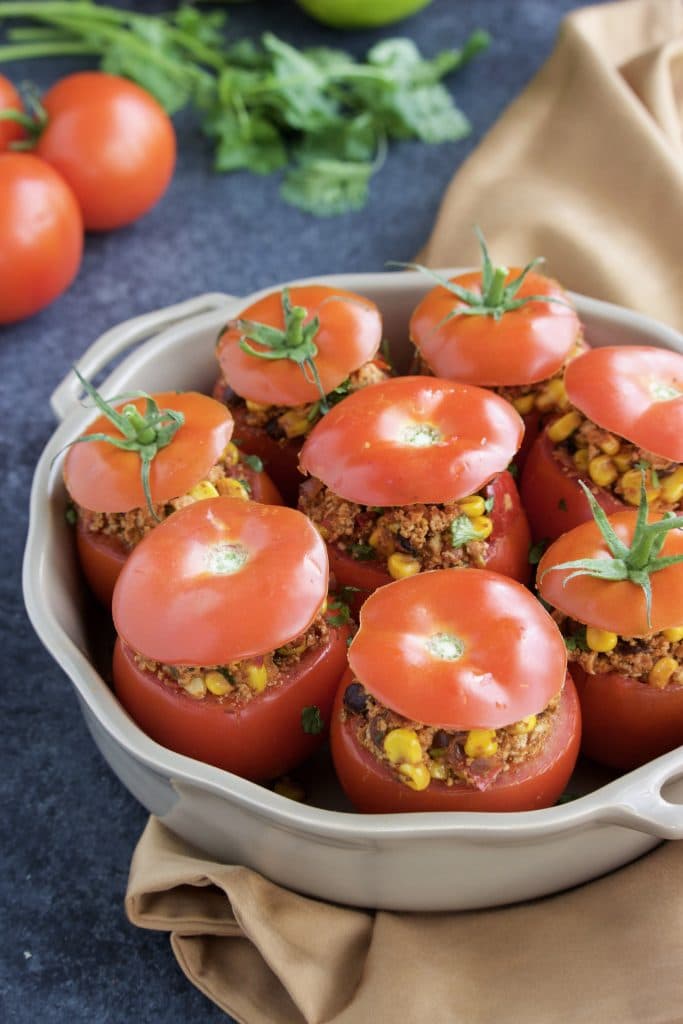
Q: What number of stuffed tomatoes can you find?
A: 8